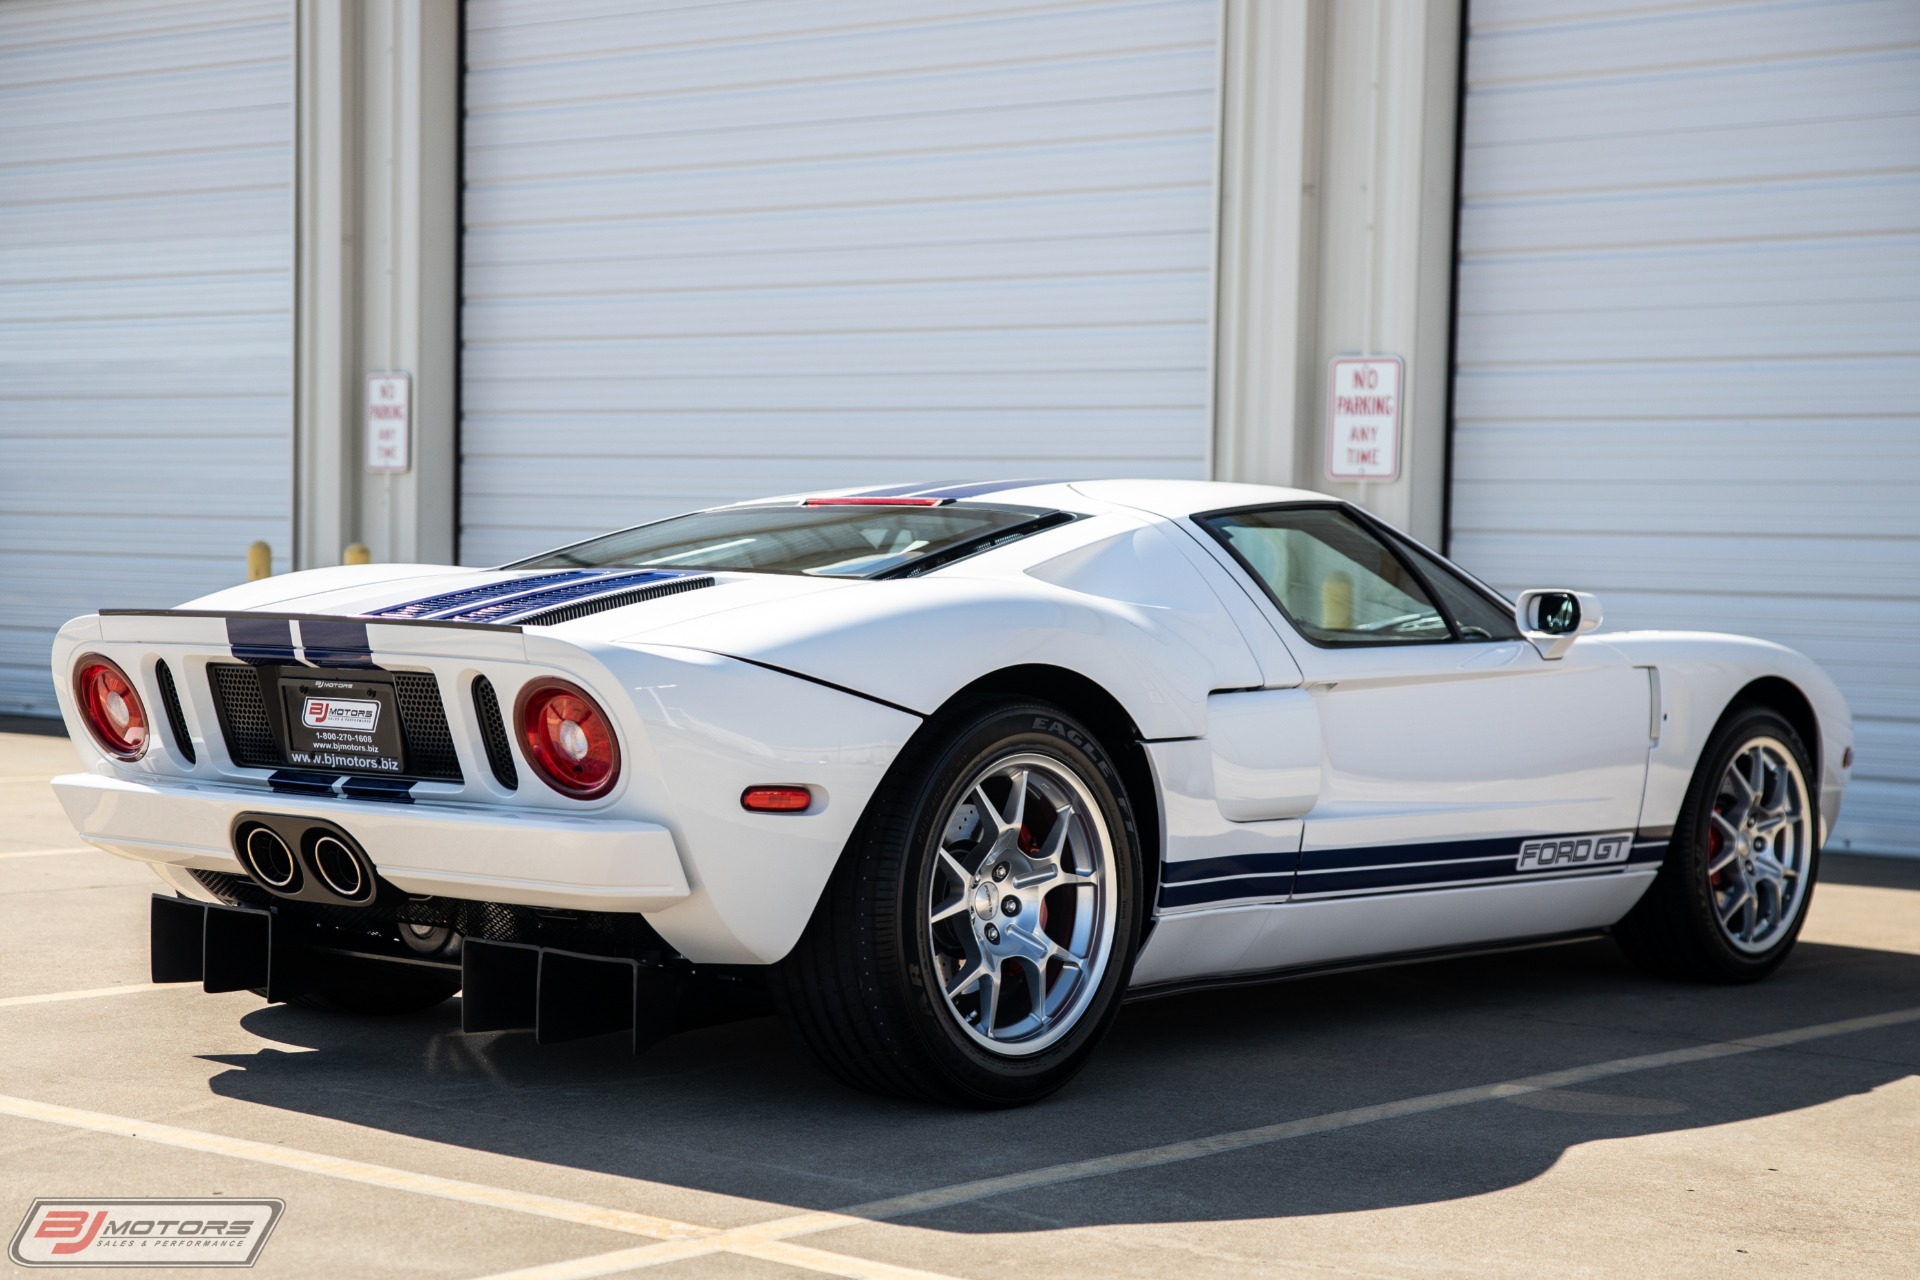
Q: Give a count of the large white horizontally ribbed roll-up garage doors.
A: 3